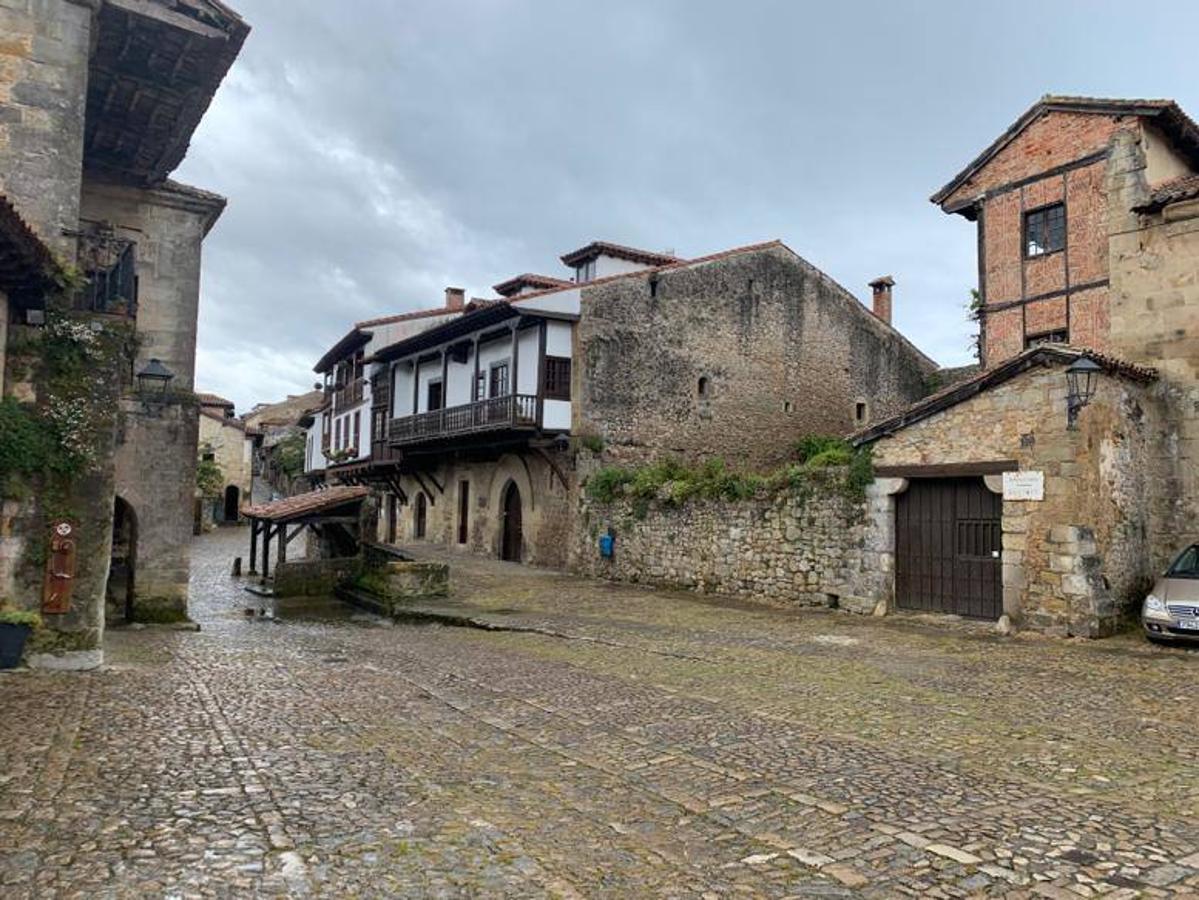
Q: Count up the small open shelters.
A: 1